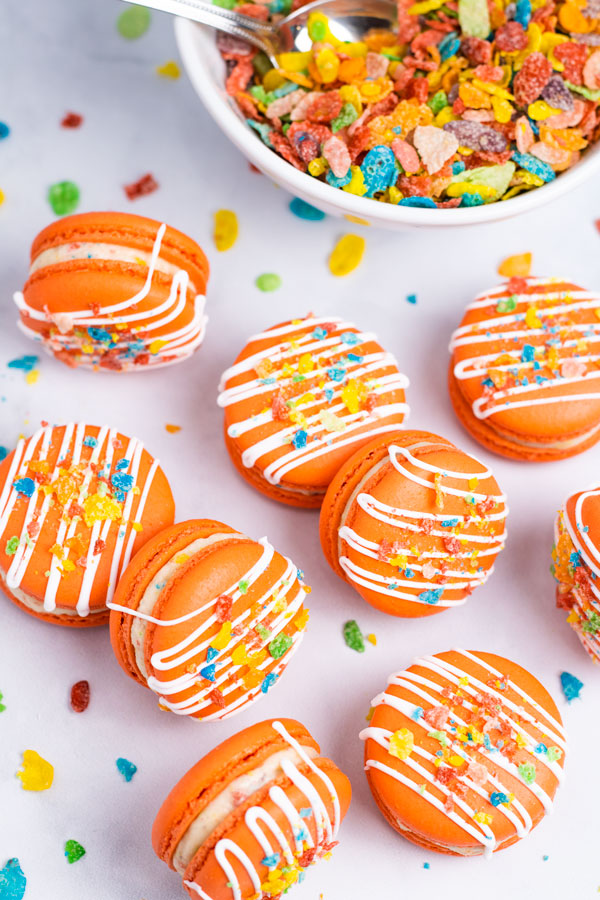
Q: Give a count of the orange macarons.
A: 9